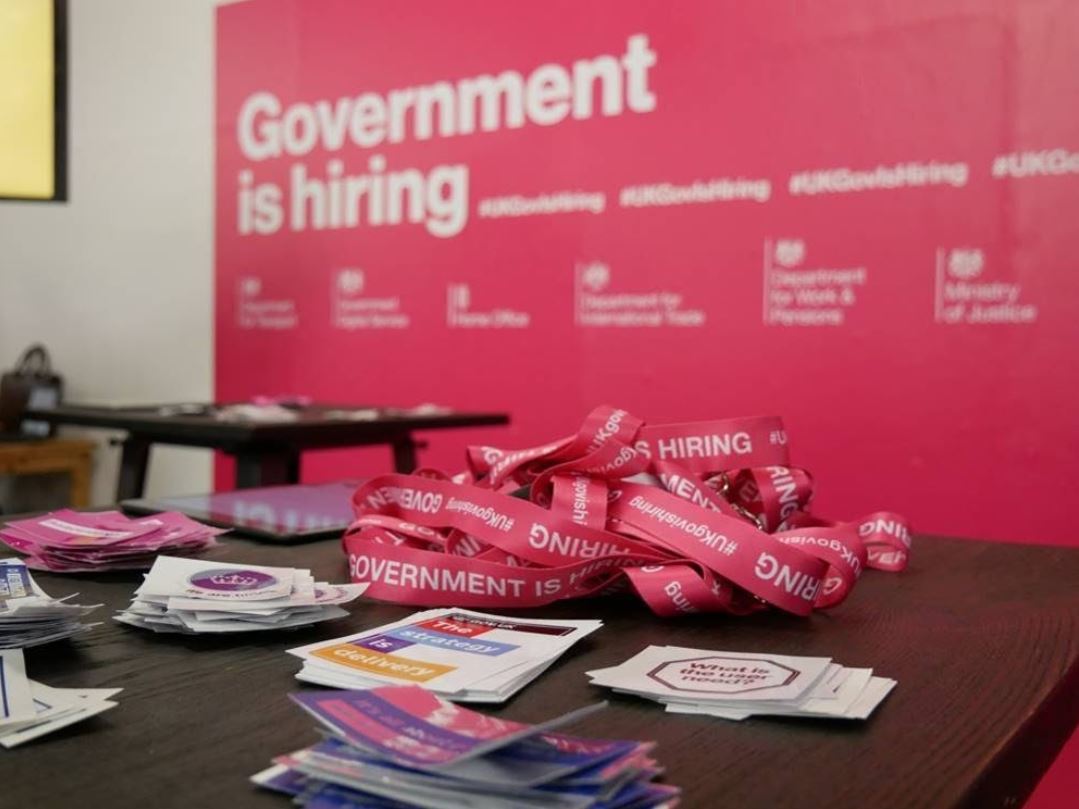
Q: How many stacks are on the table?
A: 7